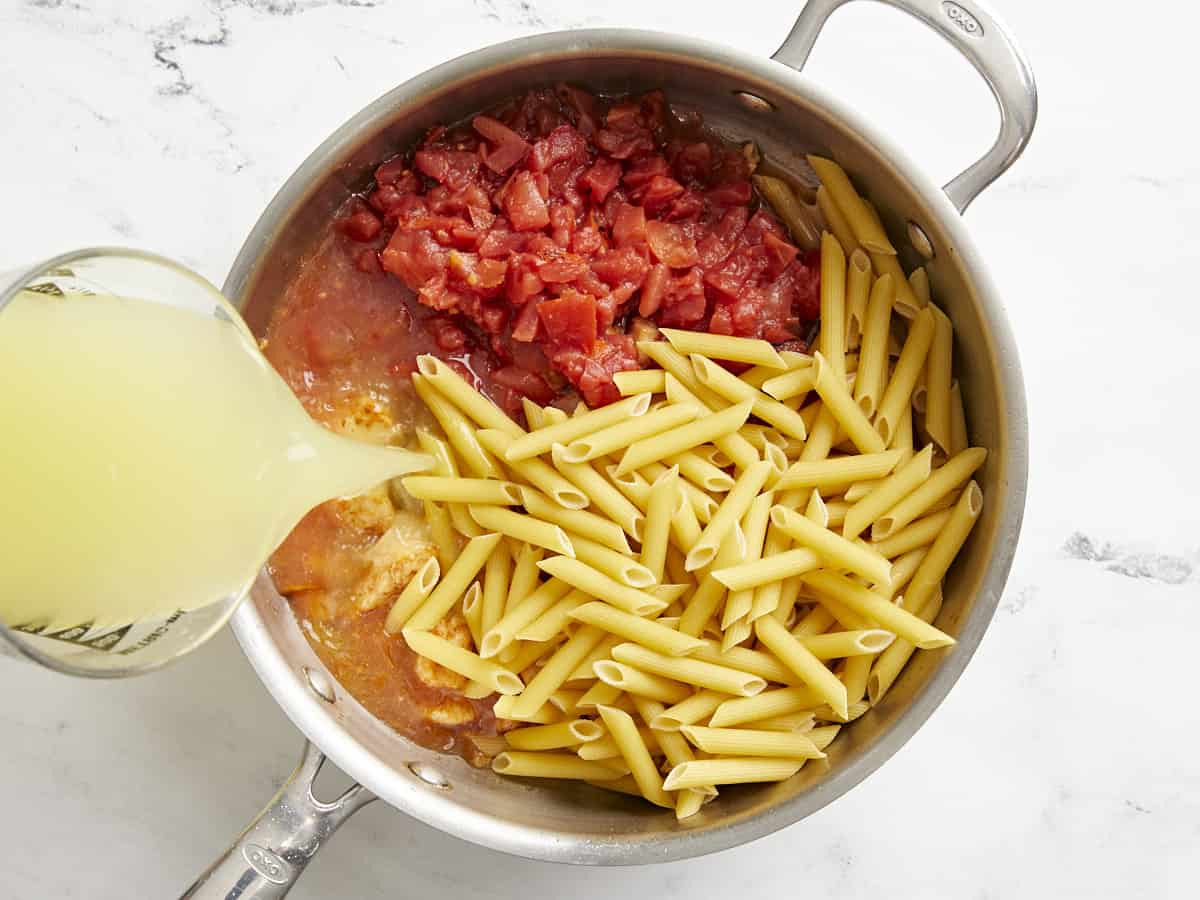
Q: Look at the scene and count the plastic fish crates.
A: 0